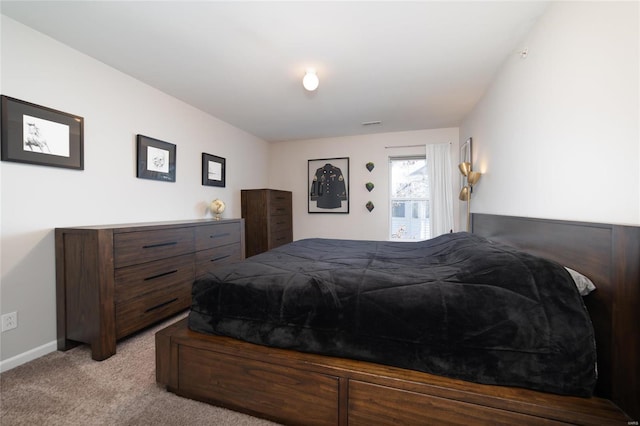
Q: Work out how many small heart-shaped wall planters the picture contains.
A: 3